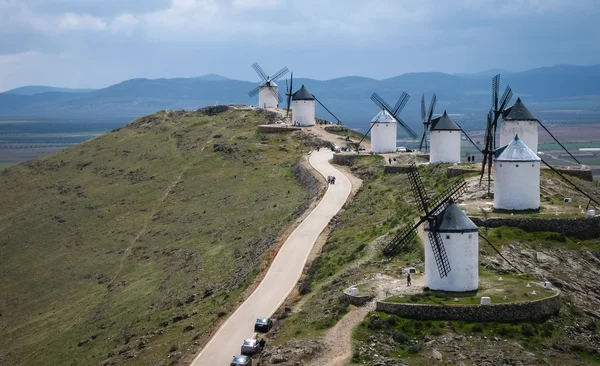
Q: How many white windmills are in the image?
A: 7